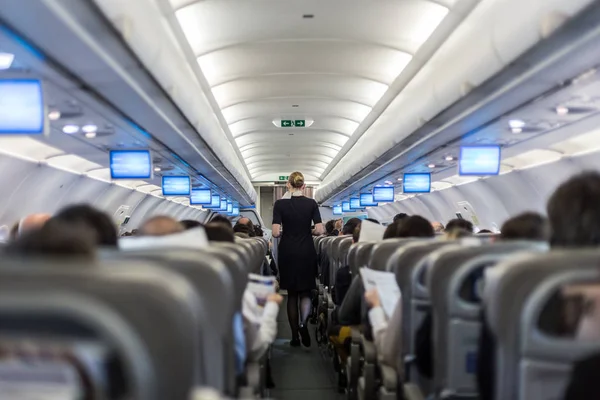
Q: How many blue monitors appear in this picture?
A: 15